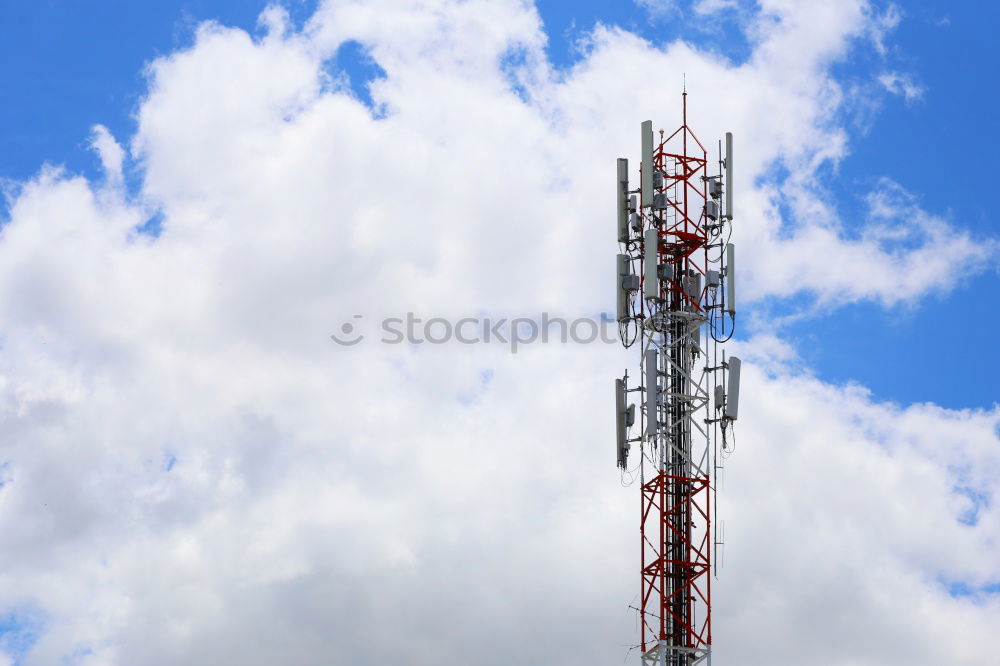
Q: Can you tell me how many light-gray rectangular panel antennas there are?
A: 9